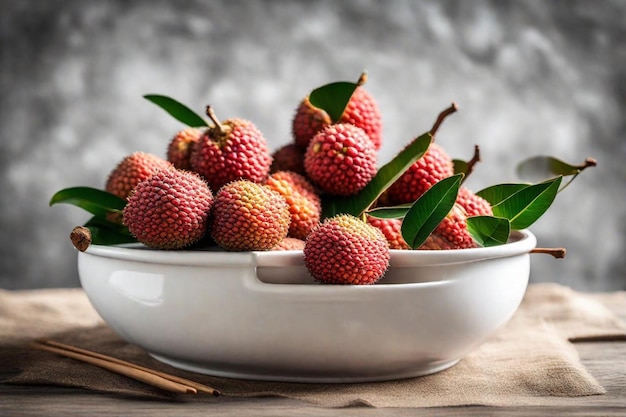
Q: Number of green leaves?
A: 12